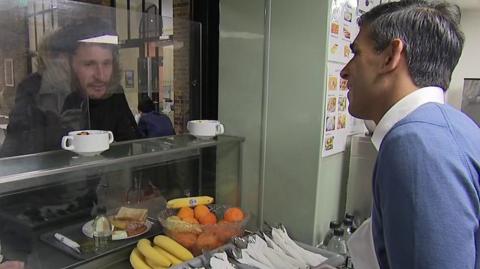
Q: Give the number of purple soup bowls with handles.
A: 0